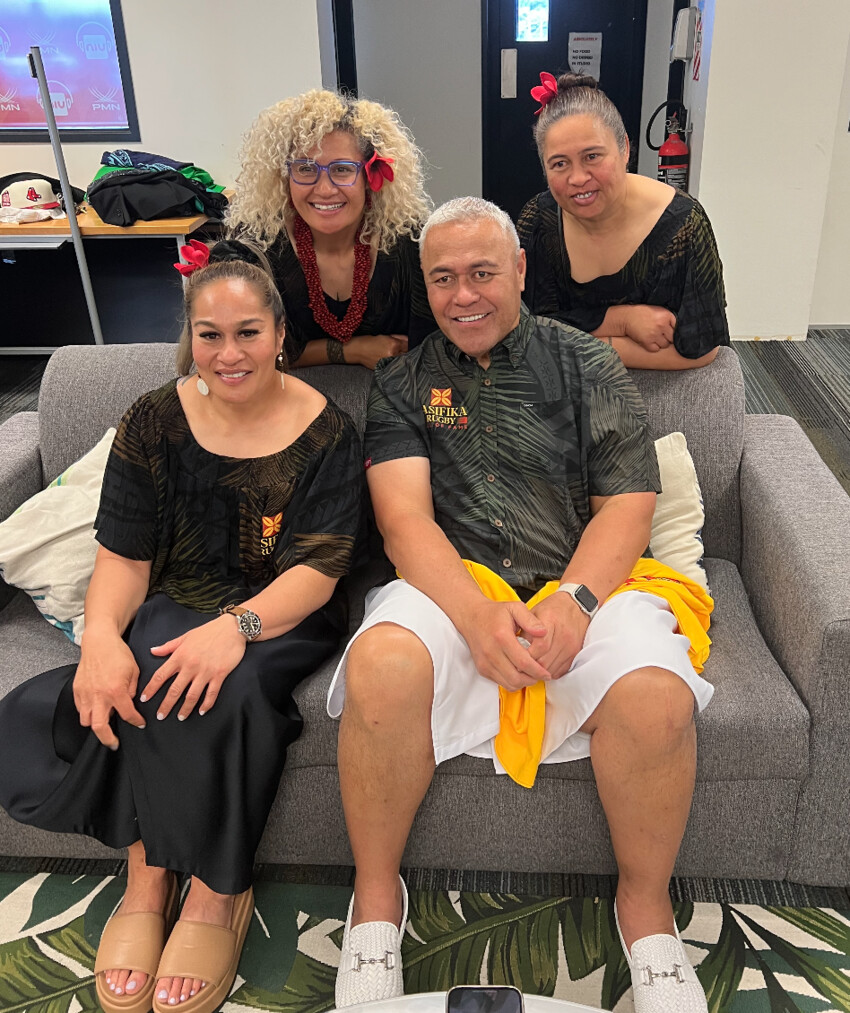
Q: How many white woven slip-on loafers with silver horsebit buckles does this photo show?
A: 2